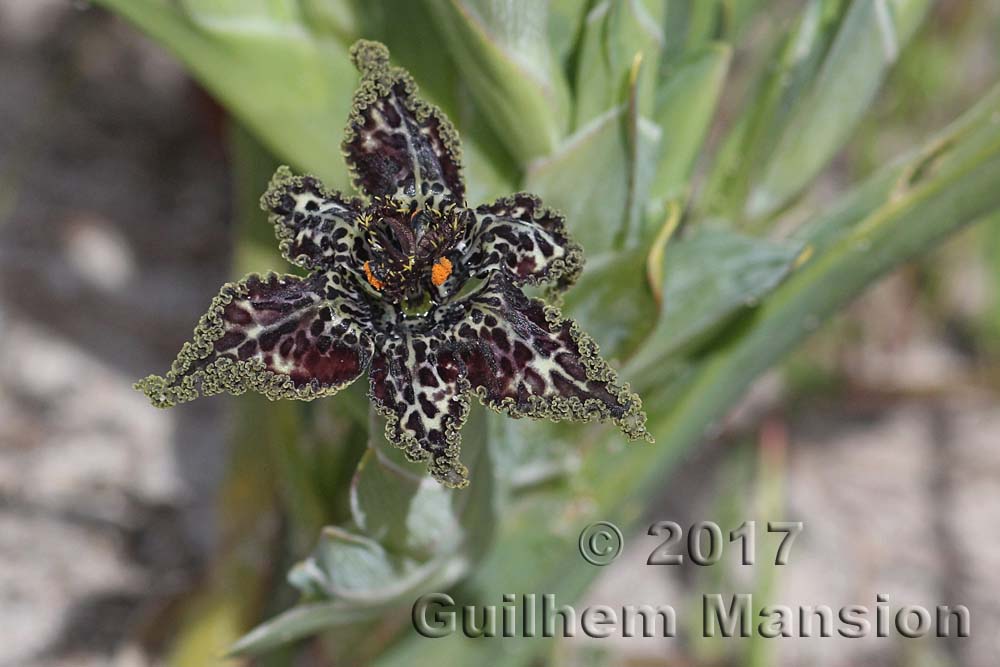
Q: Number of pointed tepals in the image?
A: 6